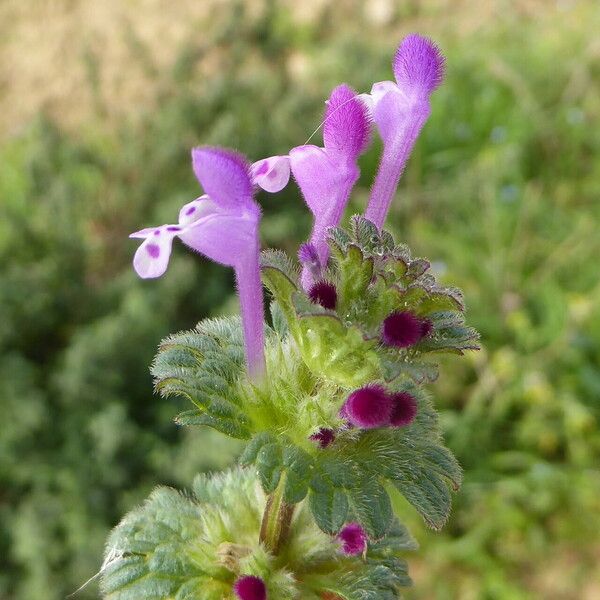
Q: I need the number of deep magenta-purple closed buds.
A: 8